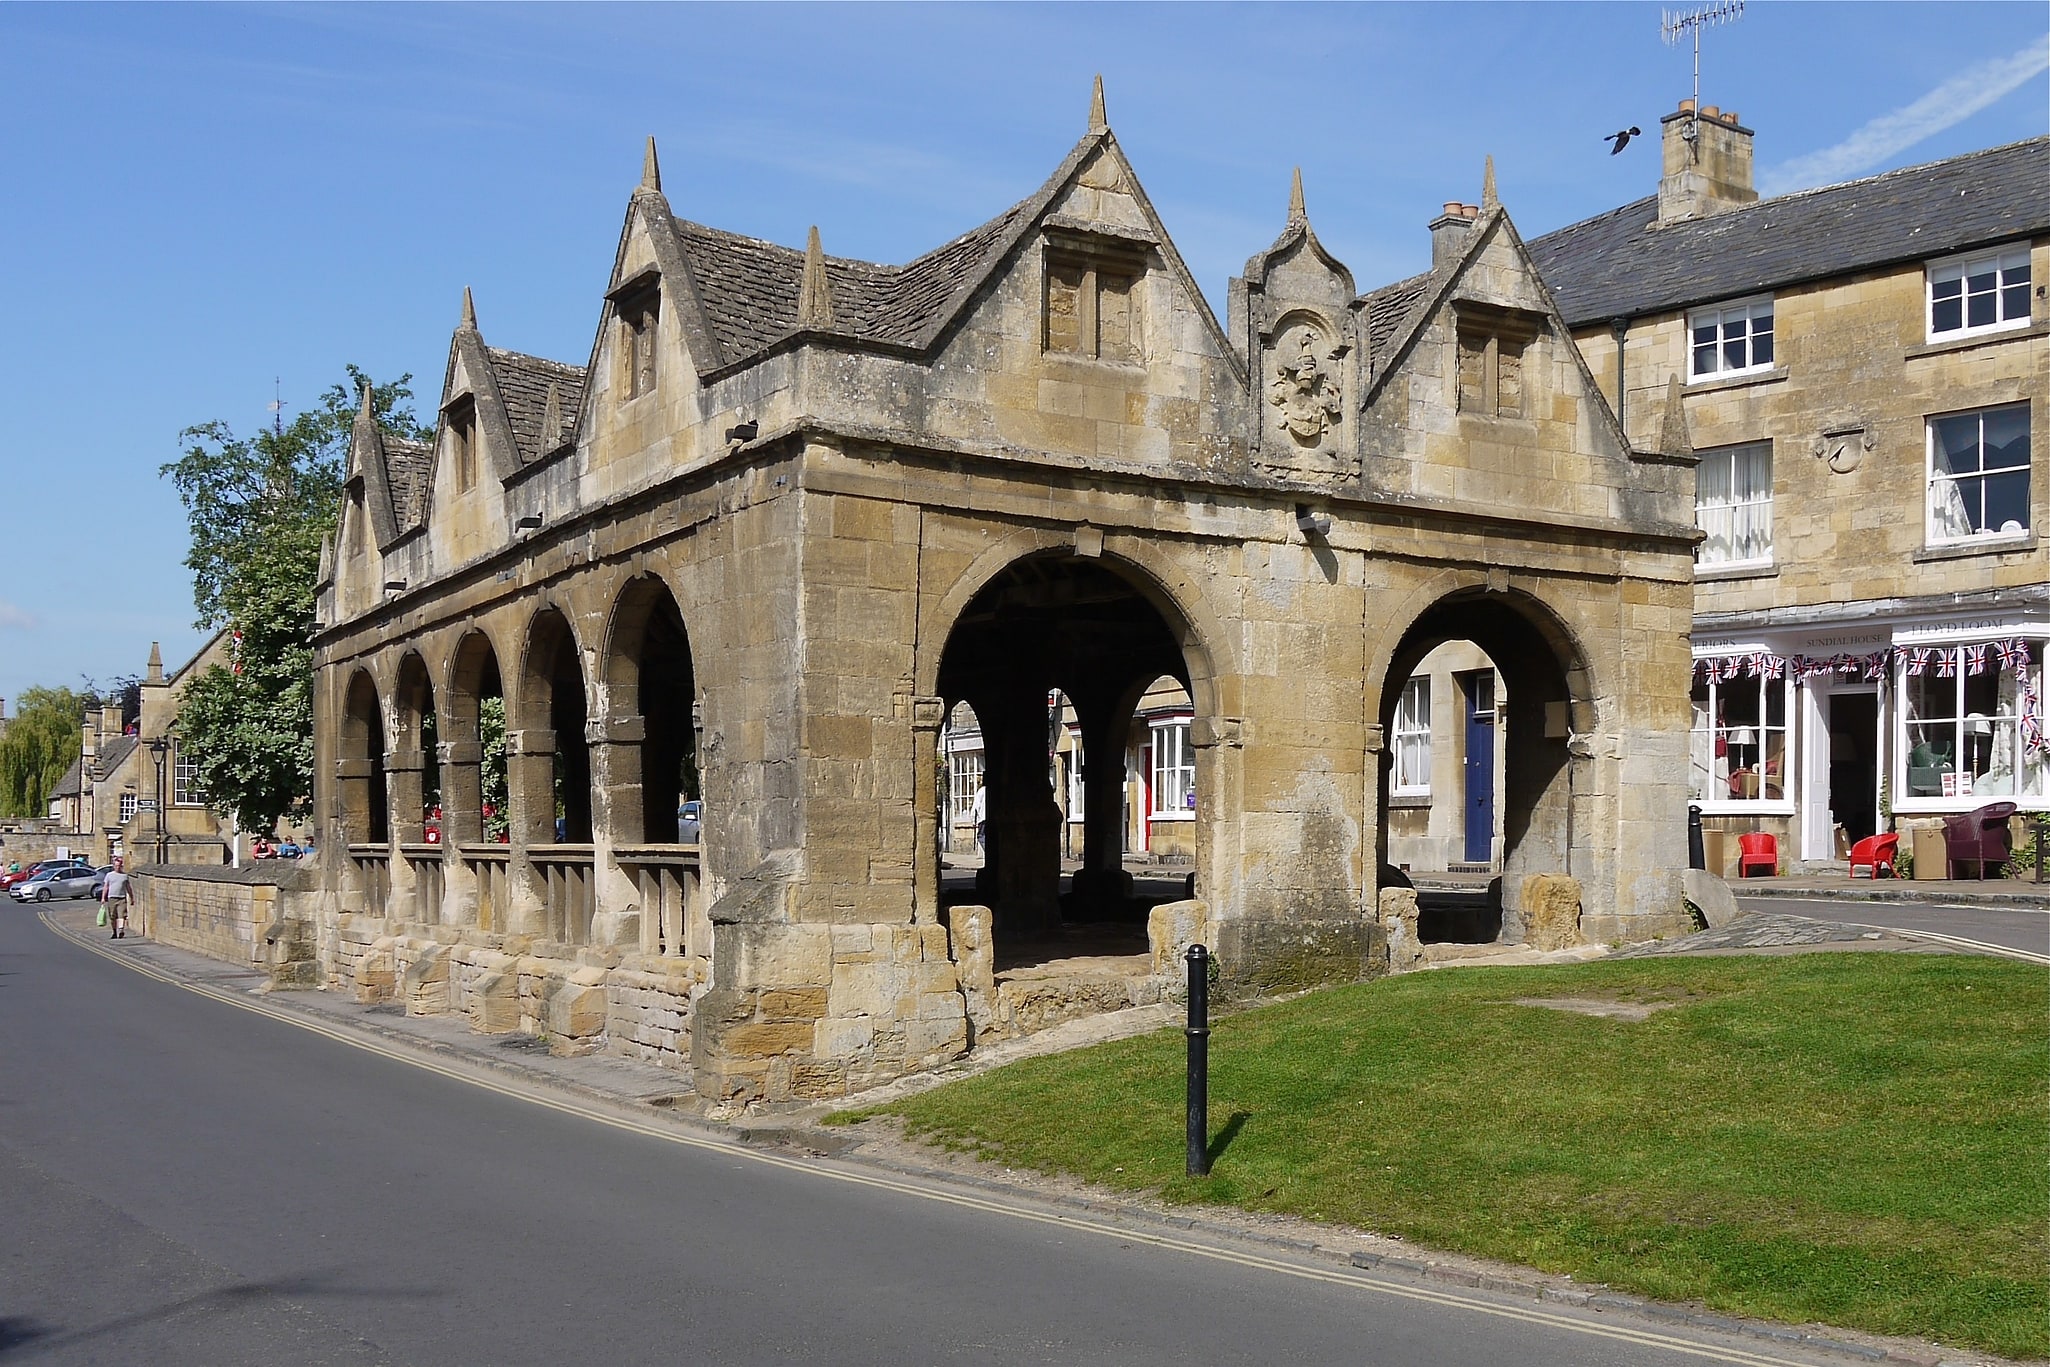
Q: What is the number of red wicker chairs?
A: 2